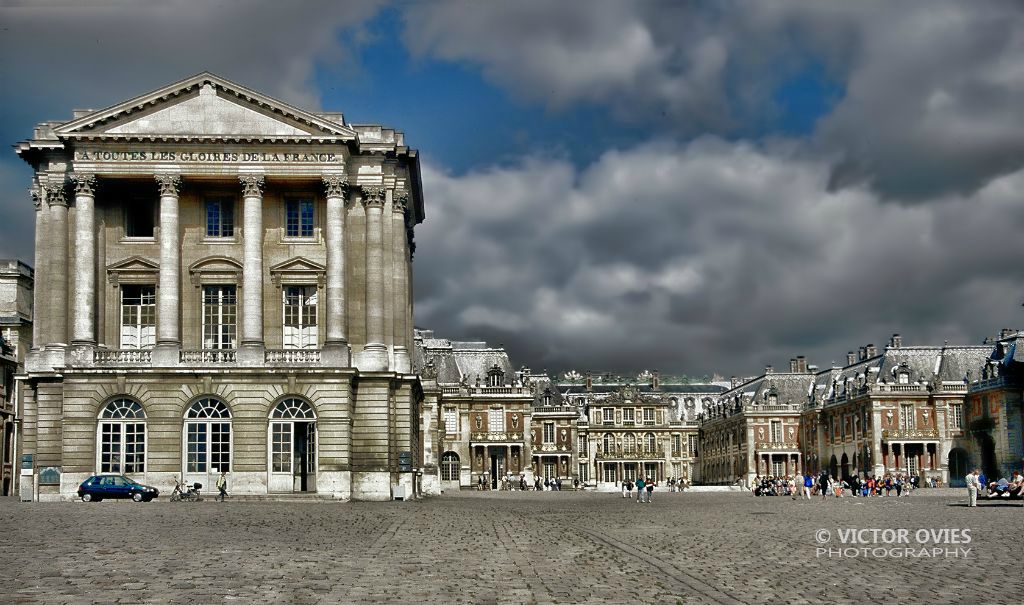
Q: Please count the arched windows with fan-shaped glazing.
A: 3